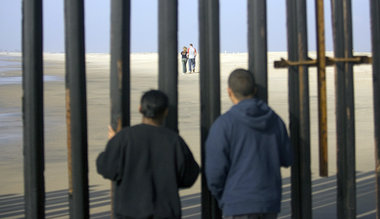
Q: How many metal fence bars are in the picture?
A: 9